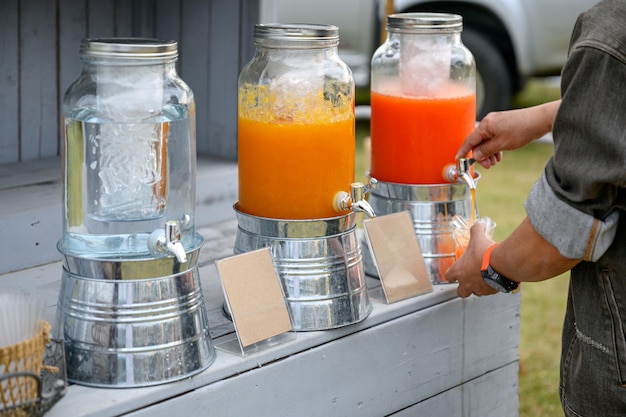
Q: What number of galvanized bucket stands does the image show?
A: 3